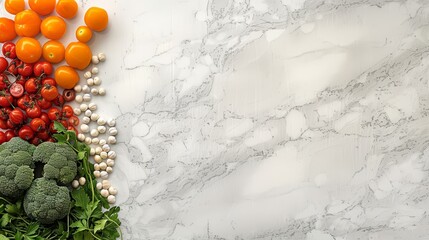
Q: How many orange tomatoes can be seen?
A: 12